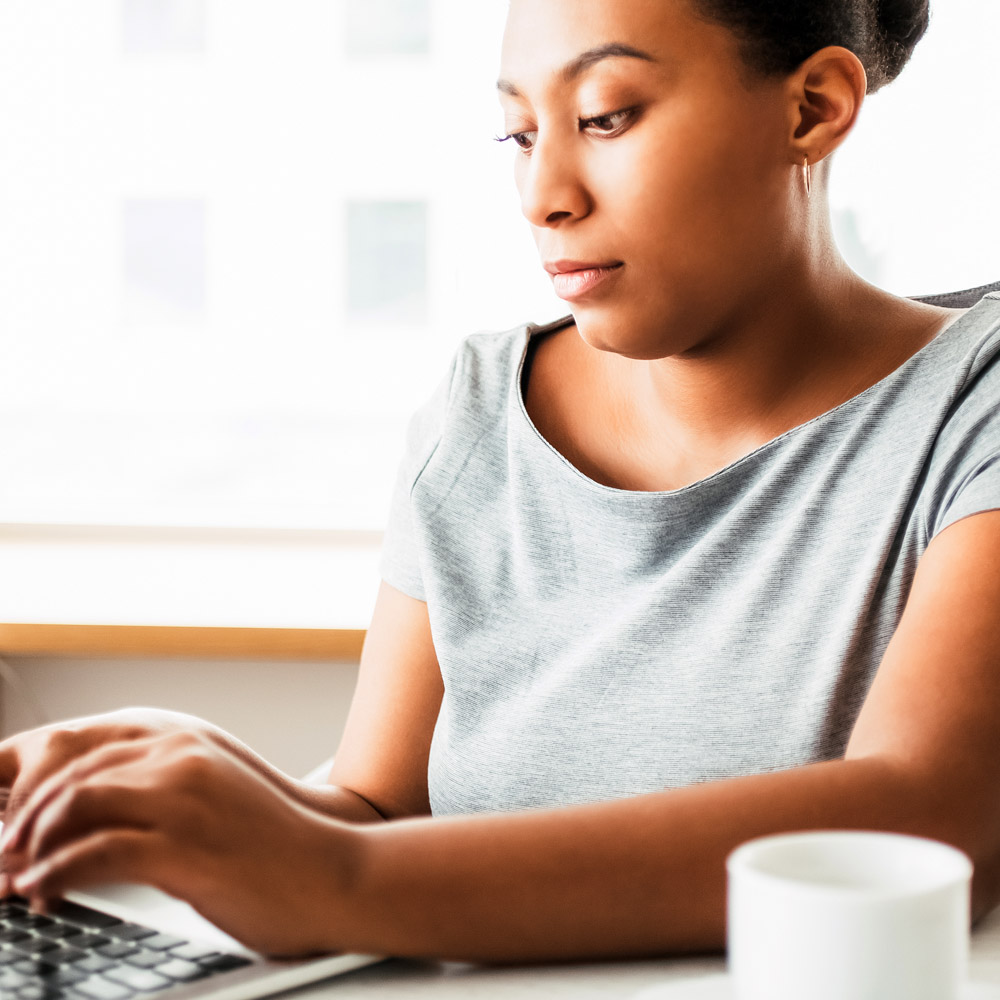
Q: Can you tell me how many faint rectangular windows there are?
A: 4